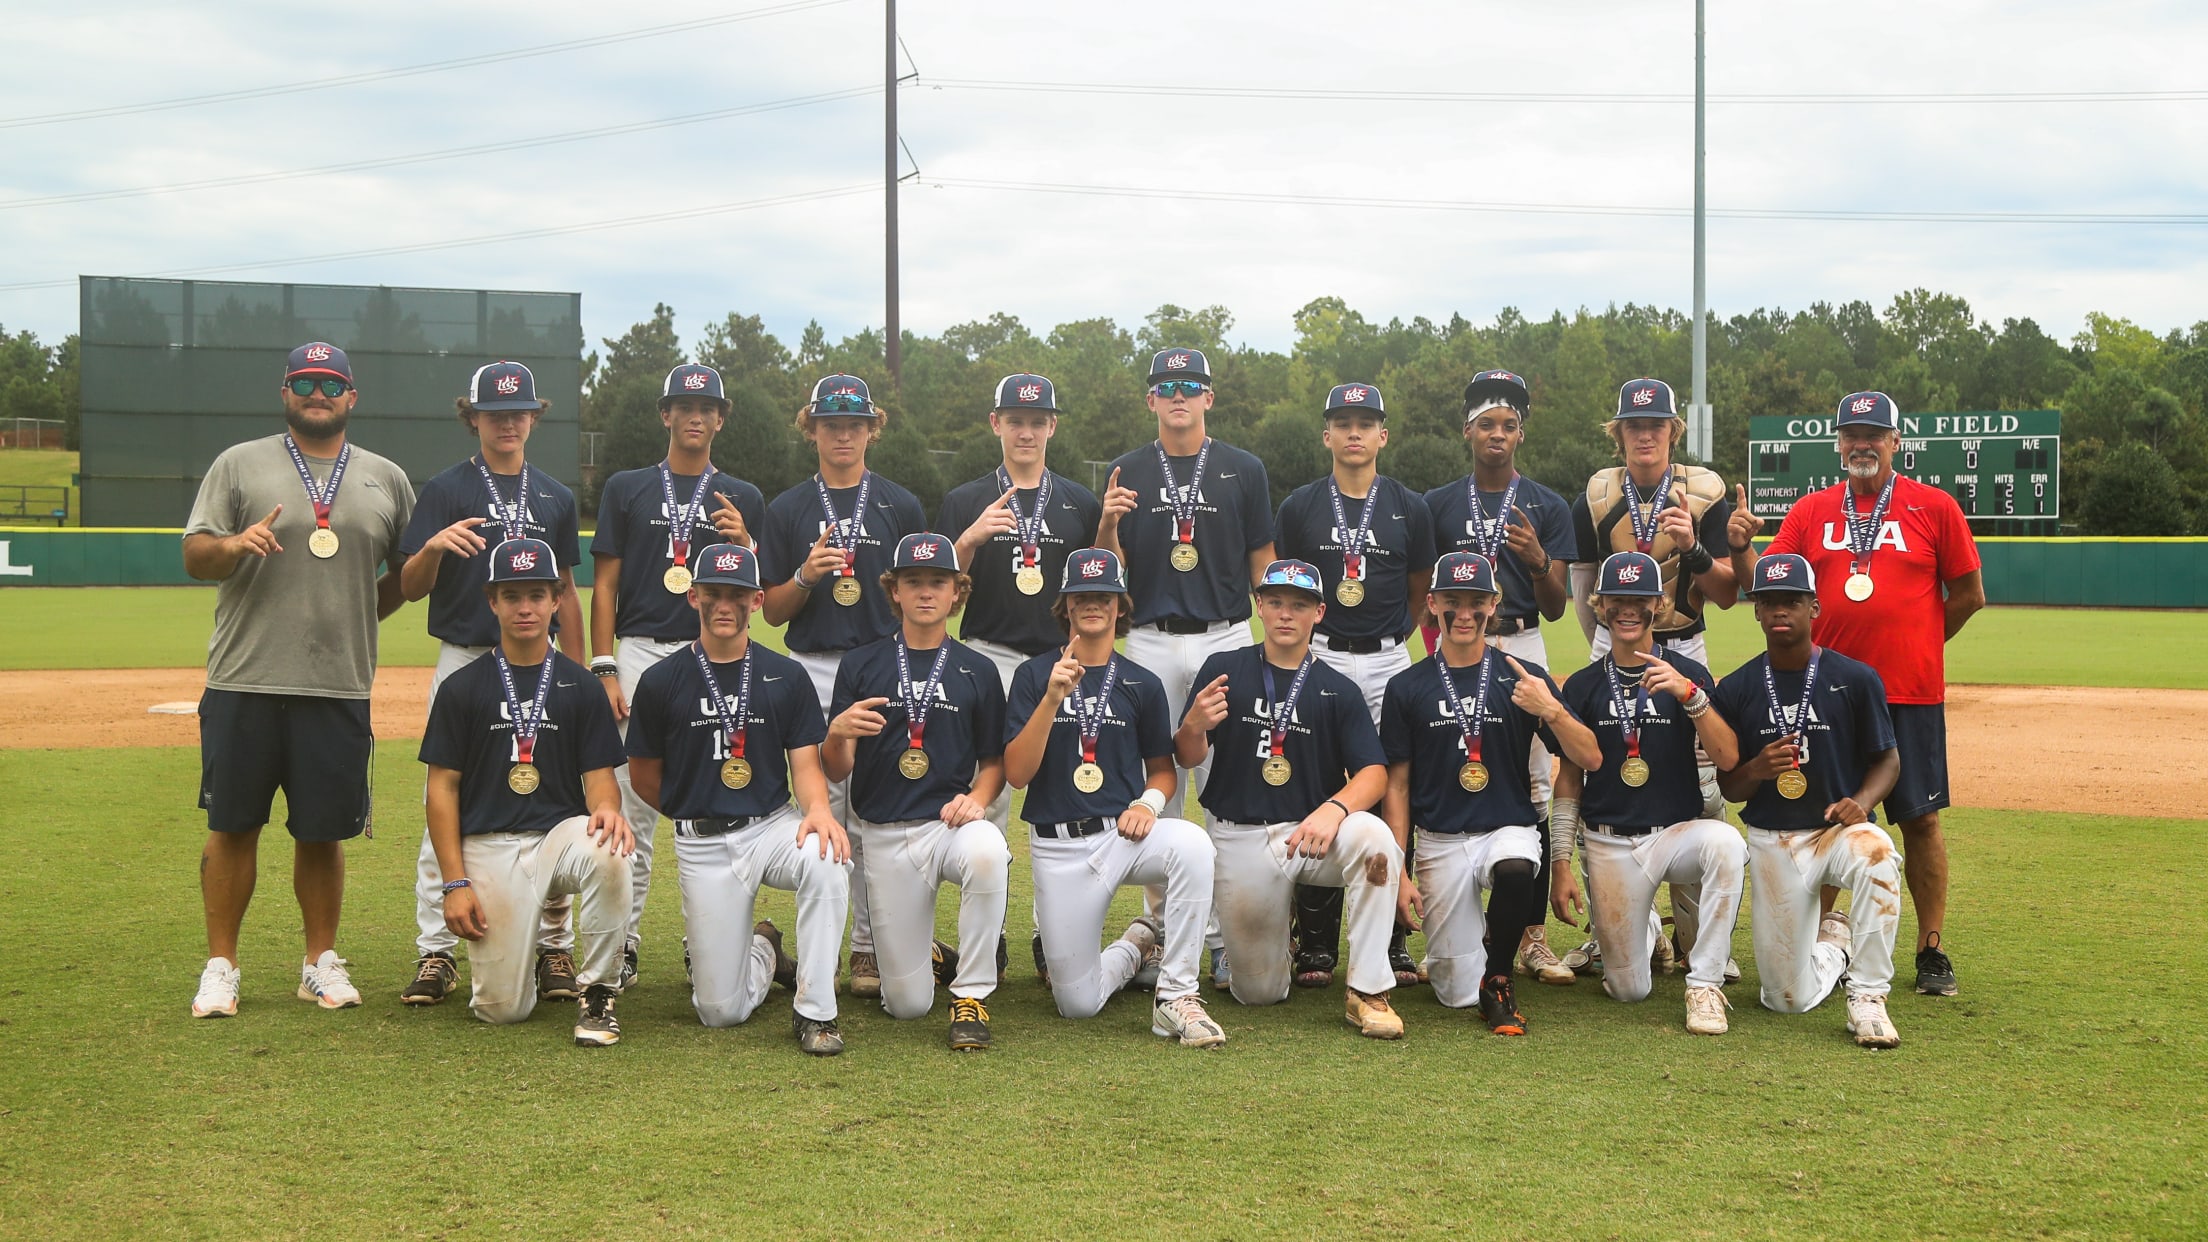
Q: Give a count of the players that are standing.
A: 8